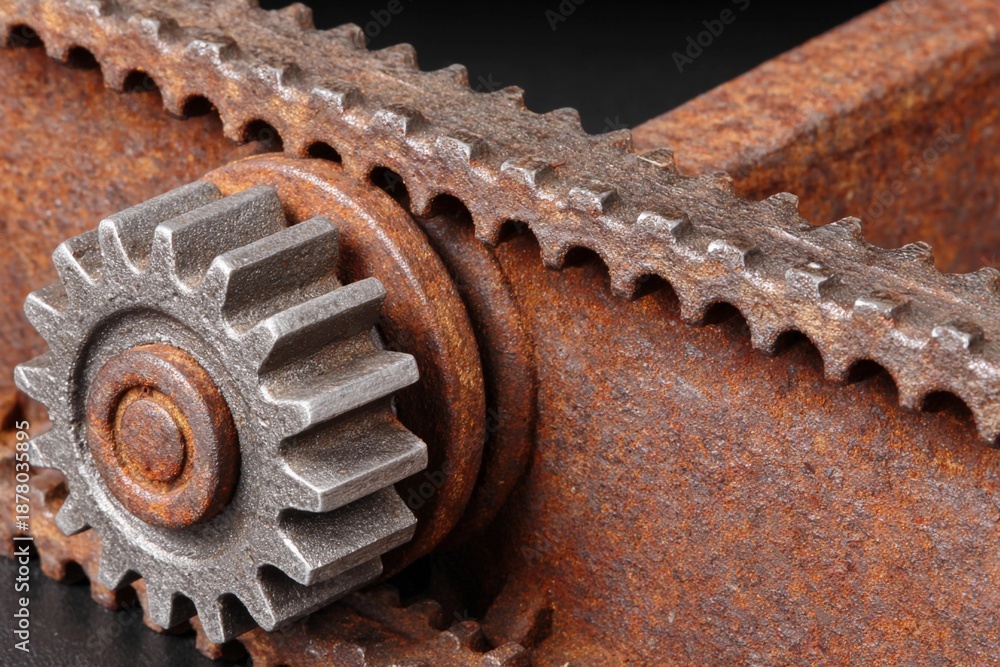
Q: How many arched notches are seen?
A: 15